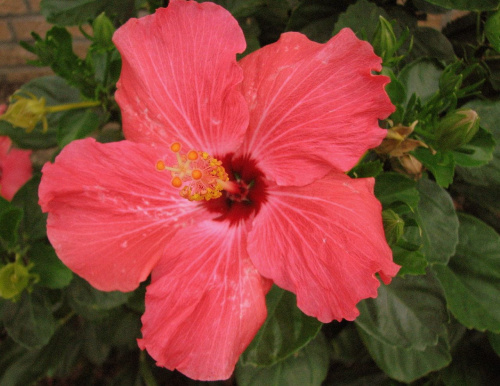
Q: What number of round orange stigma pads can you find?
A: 5